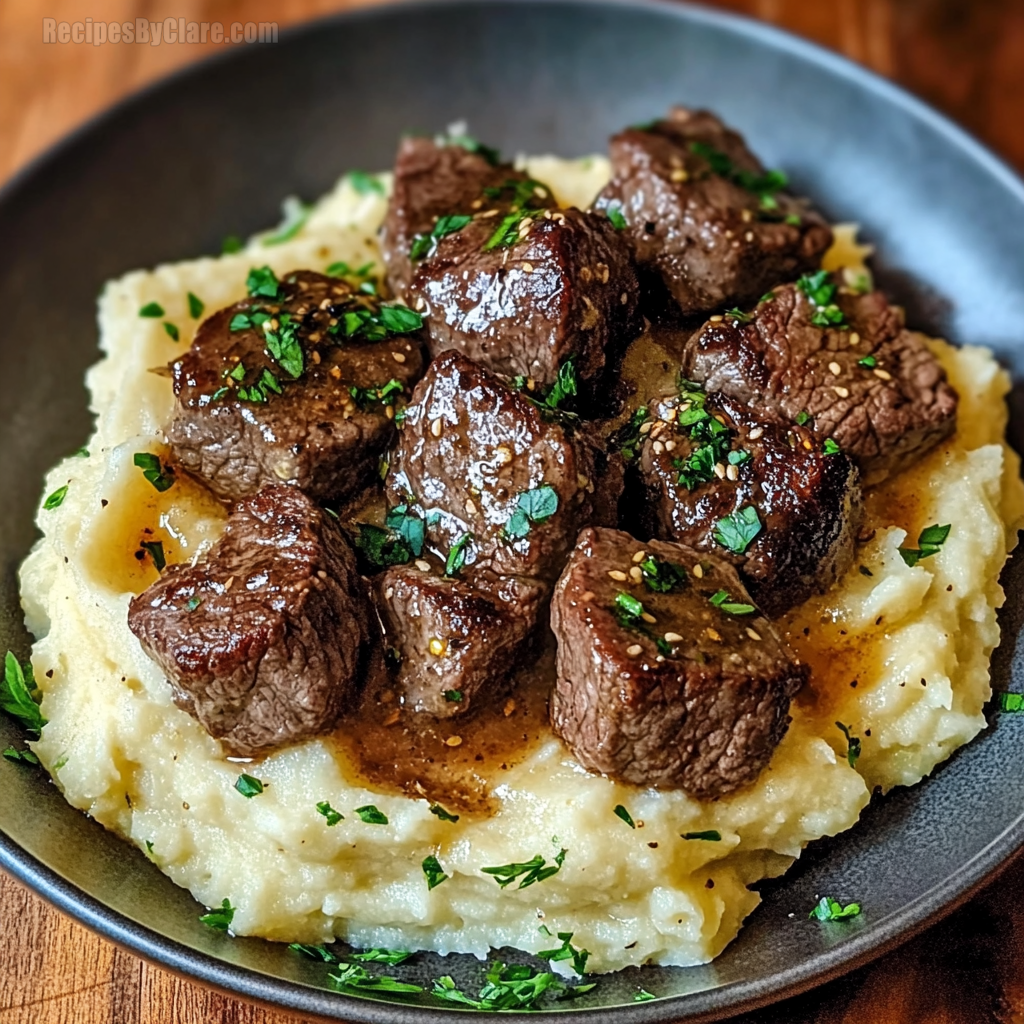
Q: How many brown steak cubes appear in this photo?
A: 10